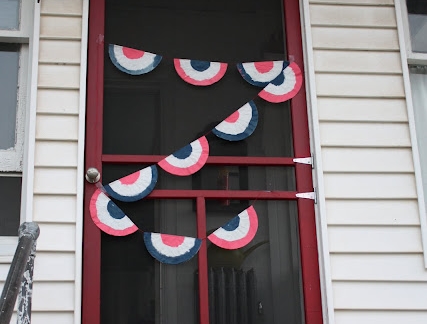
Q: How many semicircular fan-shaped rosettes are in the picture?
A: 10